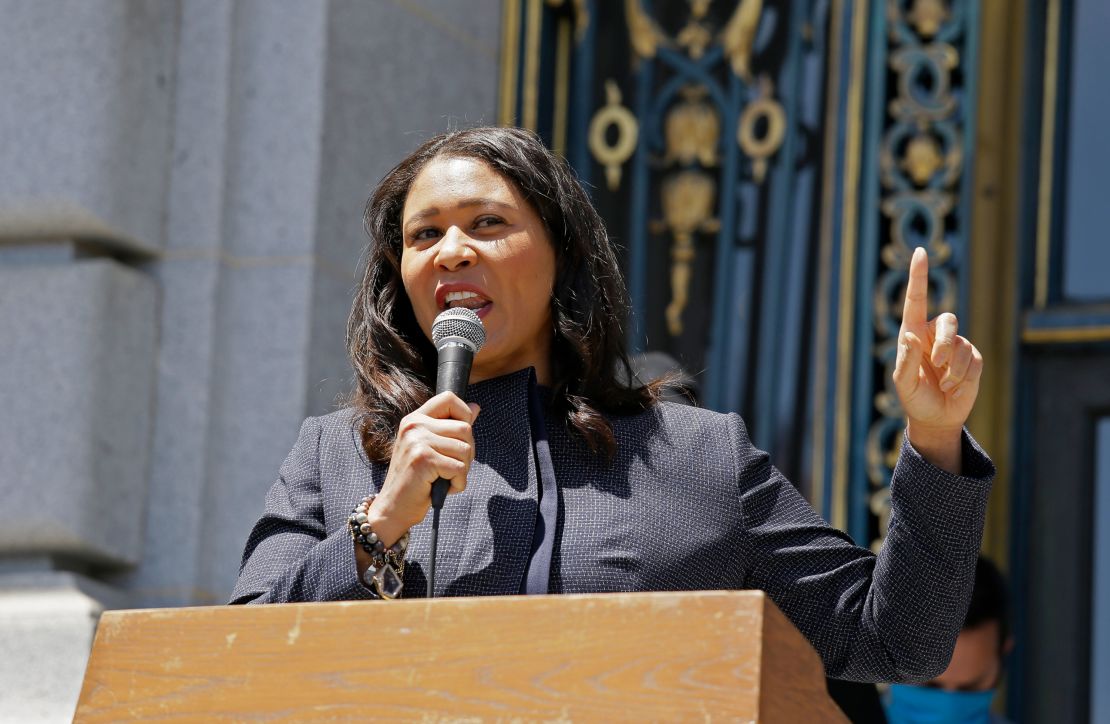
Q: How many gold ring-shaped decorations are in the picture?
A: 2